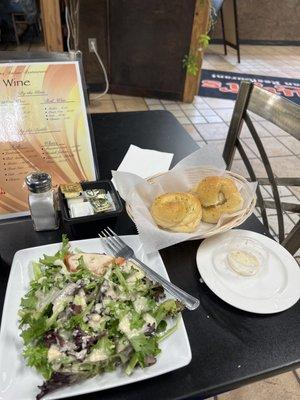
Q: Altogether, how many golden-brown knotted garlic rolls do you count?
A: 2